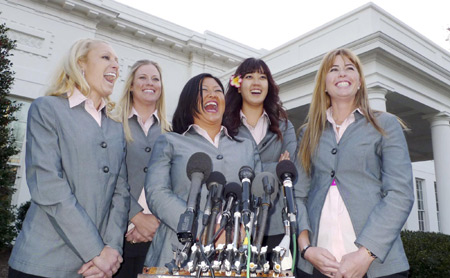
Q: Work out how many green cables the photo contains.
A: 2